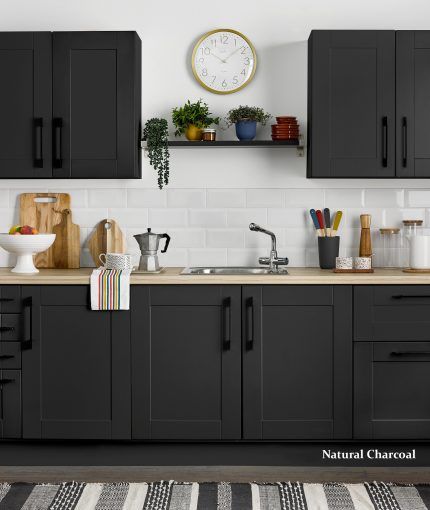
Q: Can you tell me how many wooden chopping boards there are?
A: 3